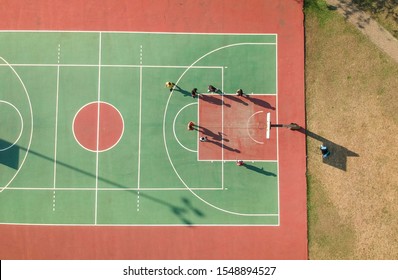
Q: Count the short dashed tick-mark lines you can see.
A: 4